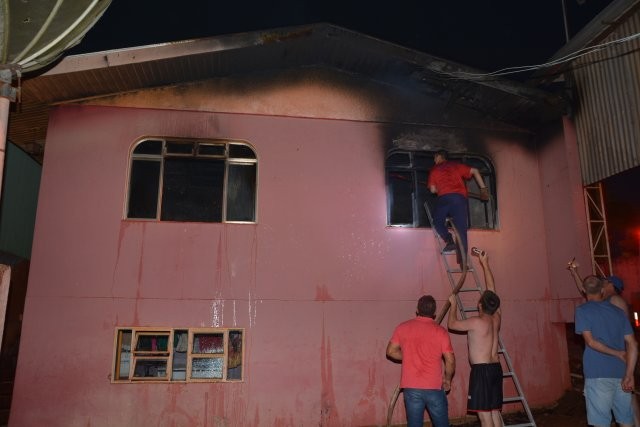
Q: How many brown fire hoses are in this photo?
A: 1